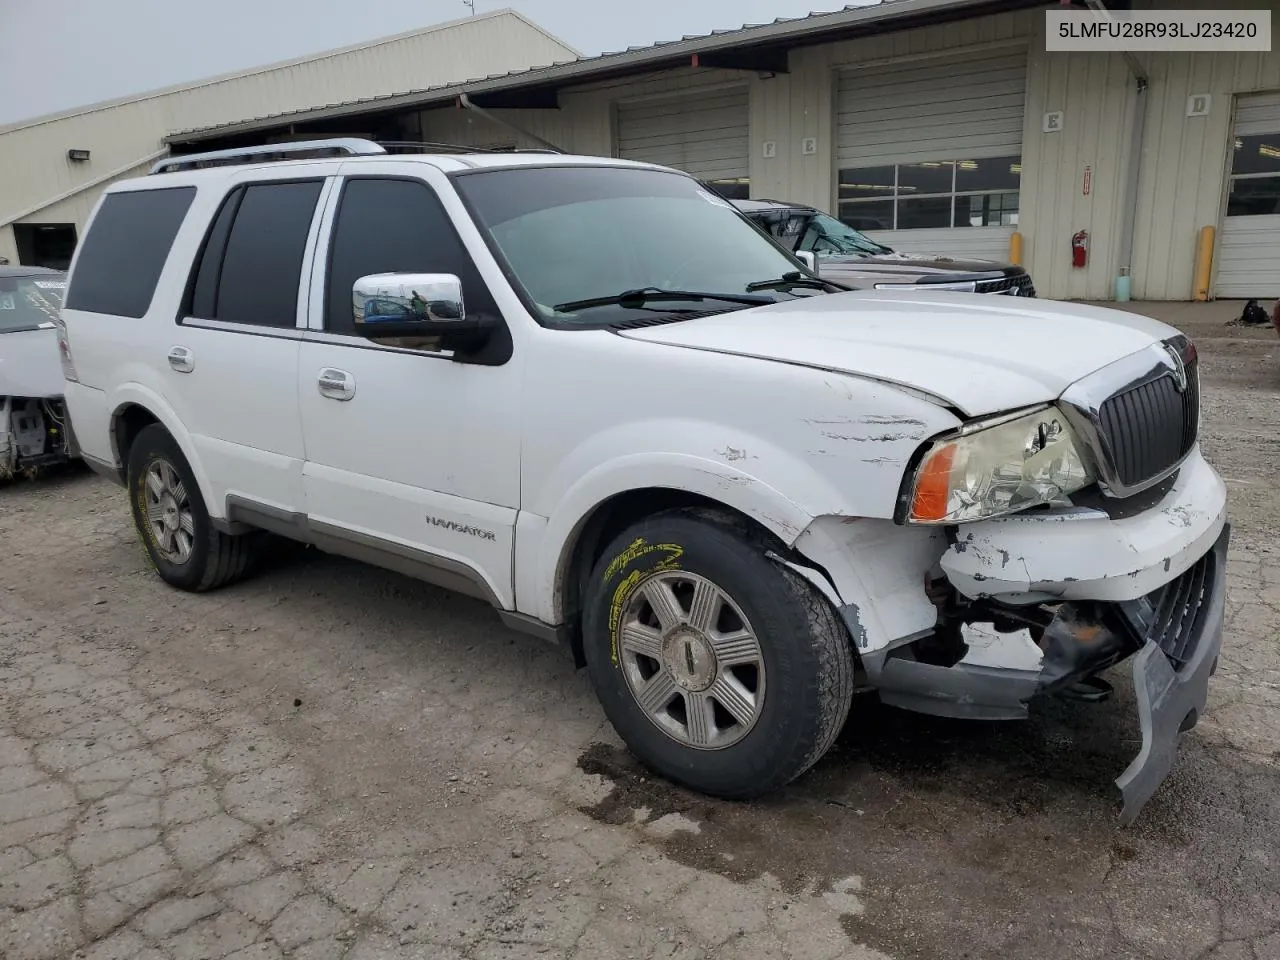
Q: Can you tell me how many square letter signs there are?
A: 4